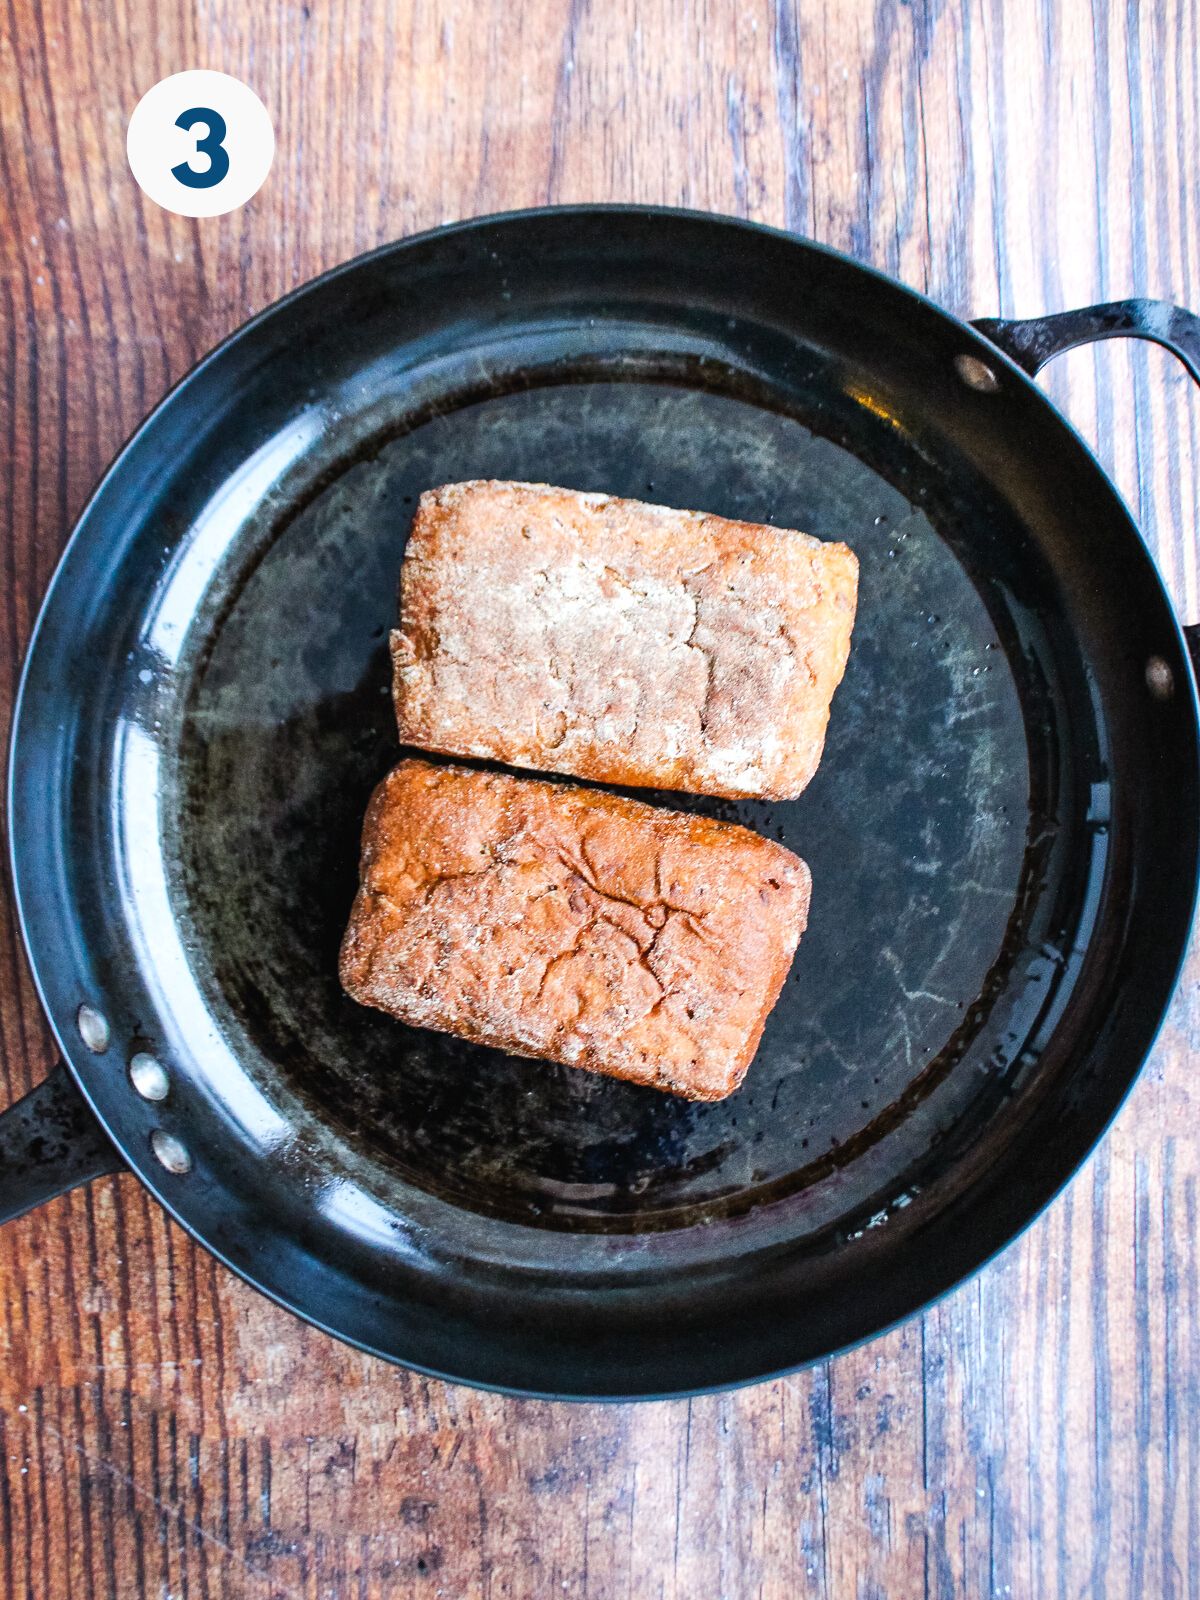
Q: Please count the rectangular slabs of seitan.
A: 2